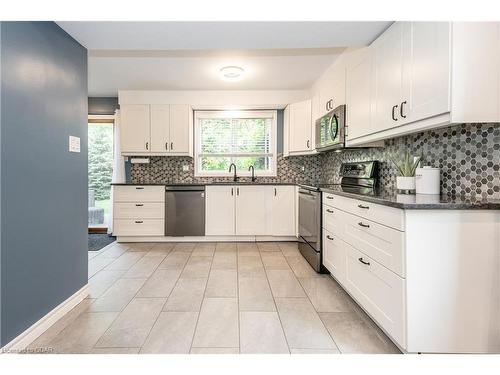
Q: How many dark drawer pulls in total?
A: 9